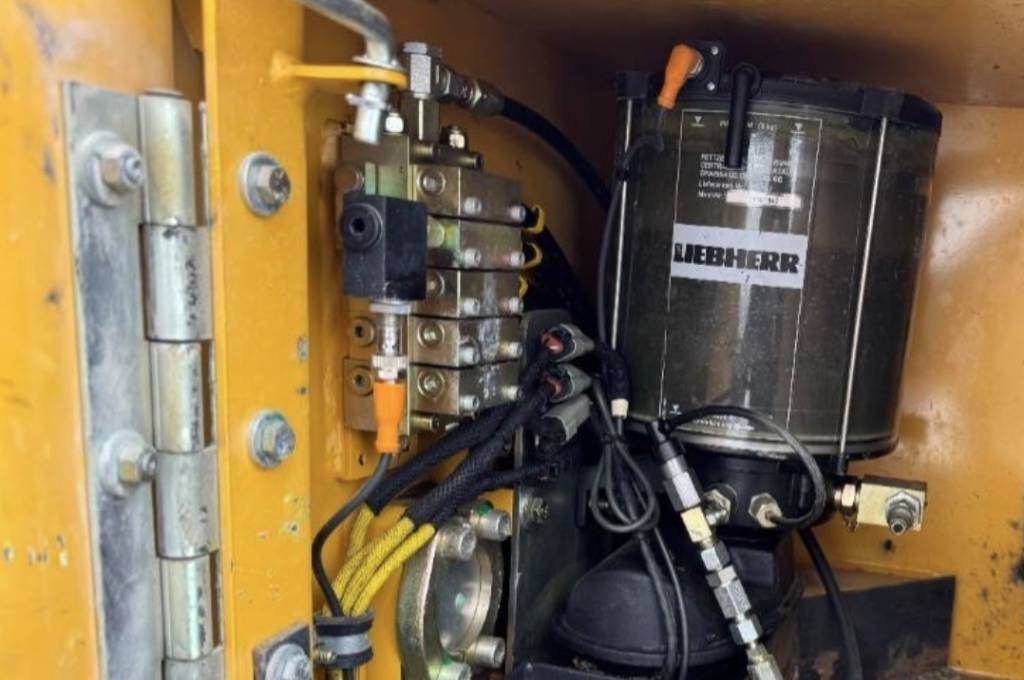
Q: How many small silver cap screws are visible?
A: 10